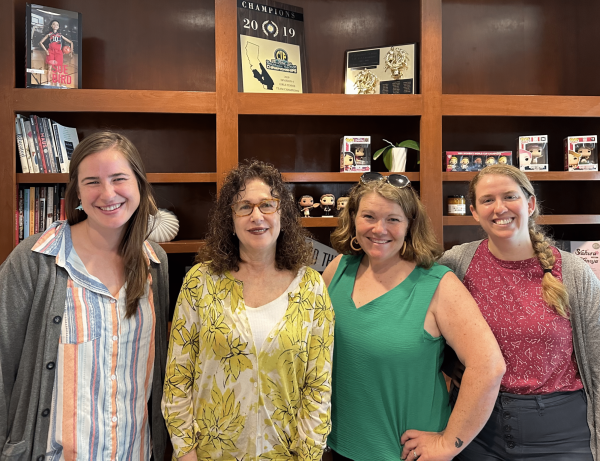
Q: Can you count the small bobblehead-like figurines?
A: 11